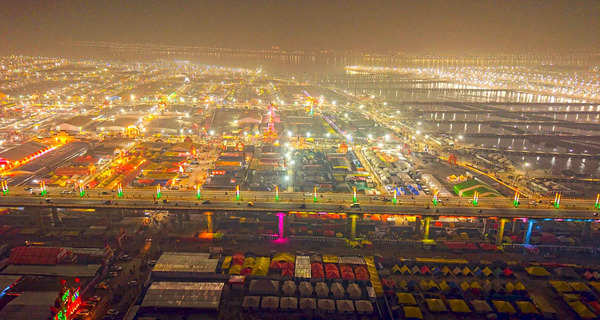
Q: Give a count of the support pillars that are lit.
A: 6